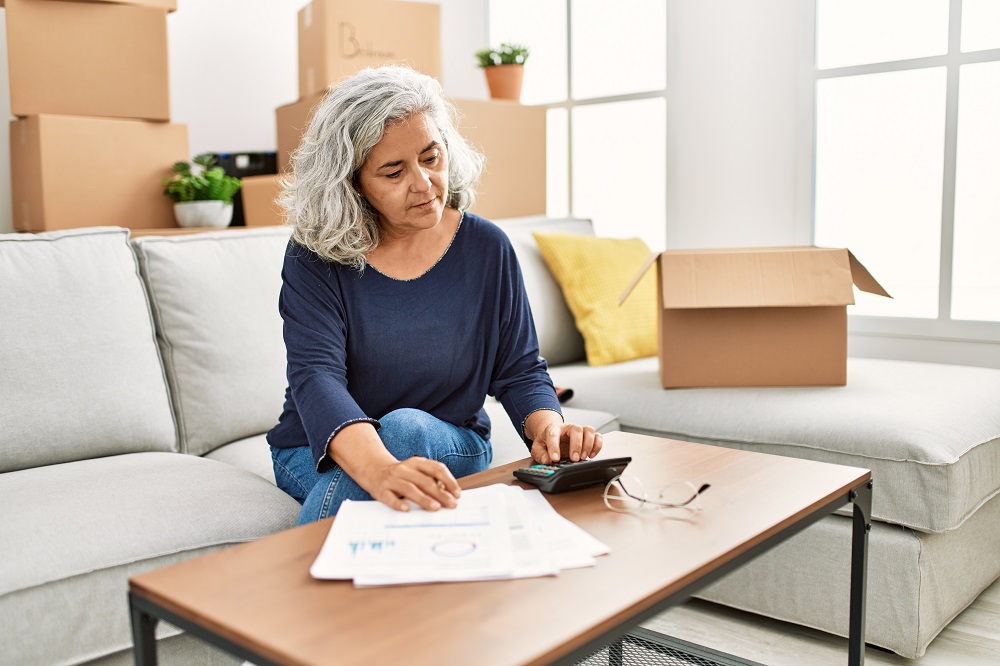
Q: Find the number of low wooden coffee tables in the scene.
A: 1